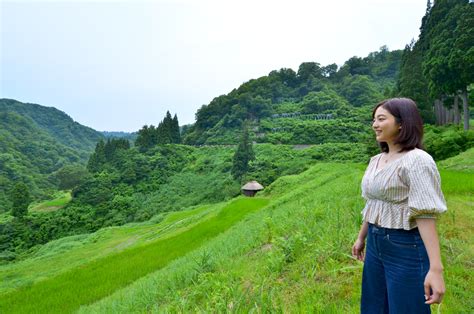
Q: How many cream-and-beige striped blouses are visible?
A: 1